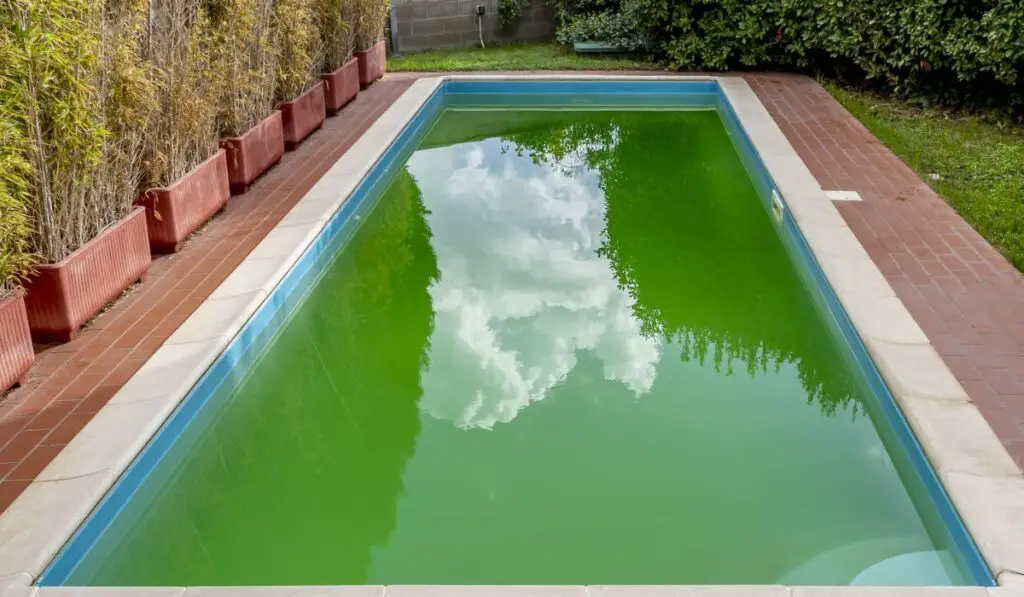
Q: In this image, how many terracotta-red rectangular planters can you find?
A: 7